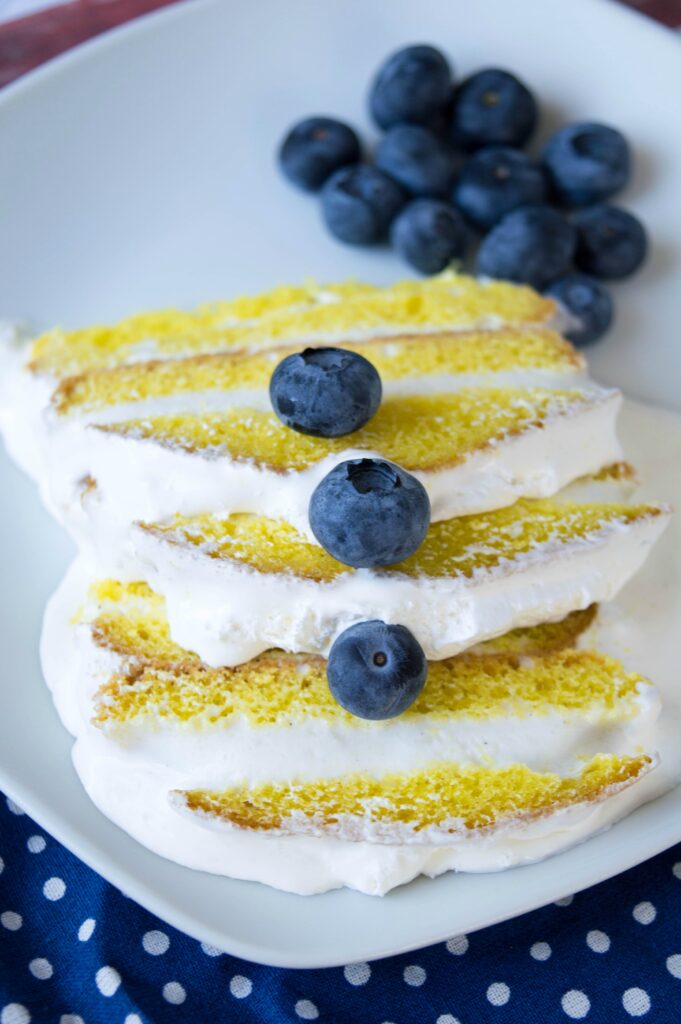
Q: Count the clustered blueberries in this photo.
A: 11